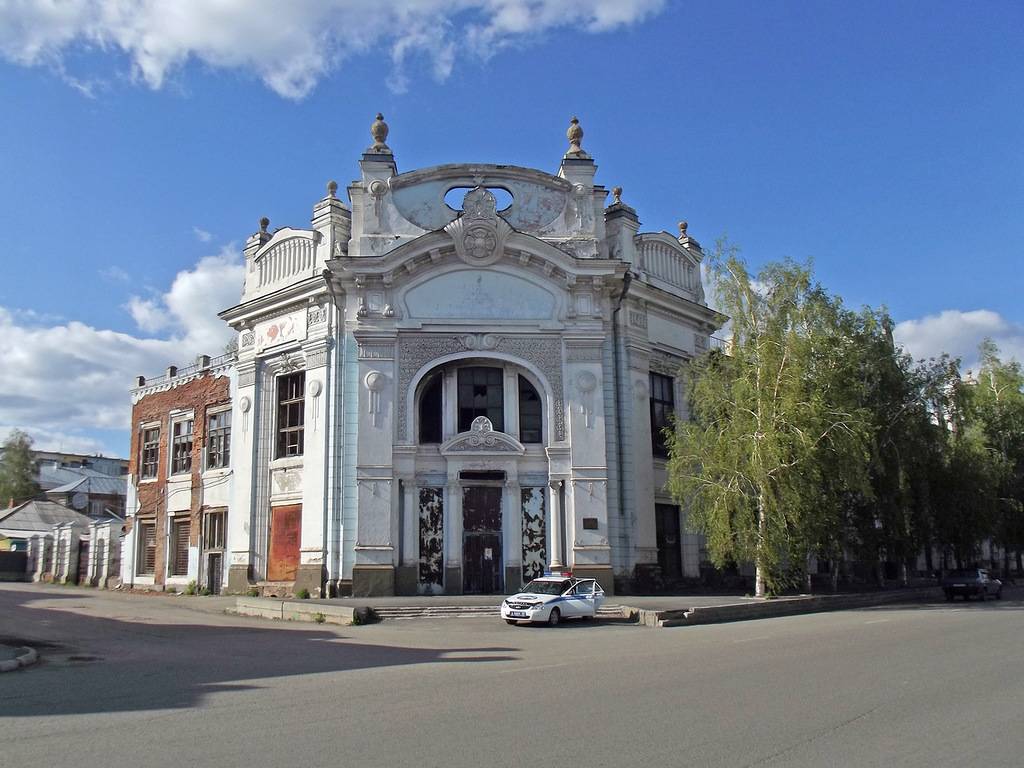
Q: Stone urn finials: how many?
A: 6